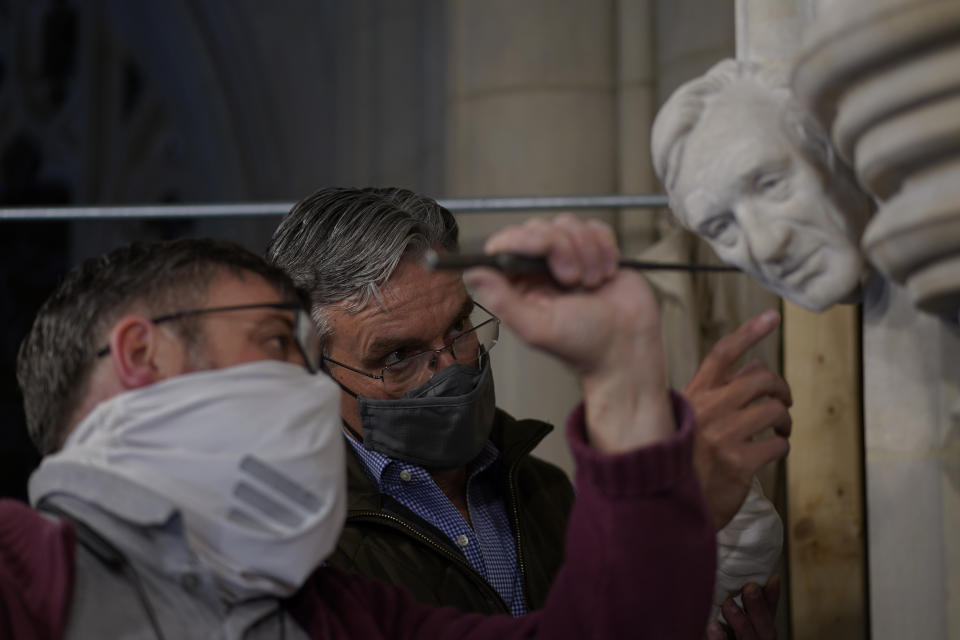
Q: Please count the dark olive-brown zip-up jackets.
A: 1